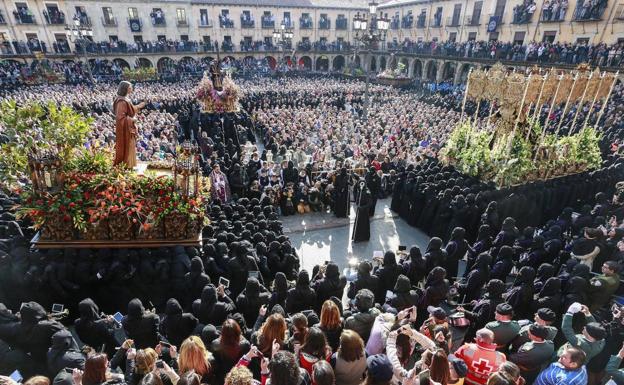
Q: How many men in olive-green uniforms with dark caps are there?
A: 4